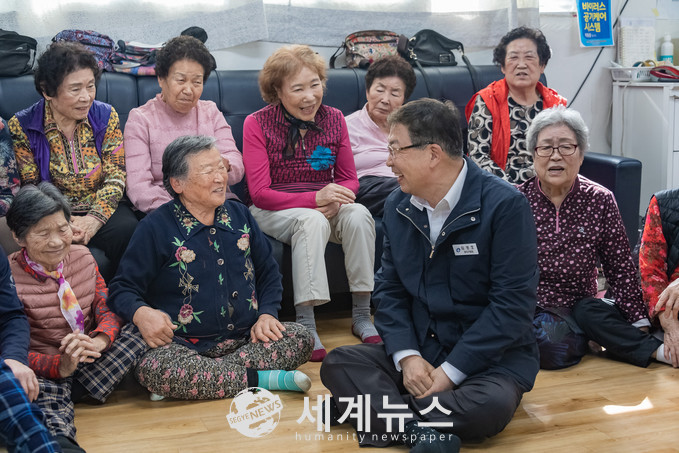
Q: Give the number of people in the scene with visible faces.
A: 9